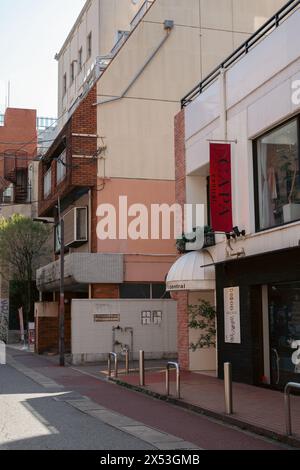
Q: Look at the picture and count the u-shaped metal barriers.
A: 3